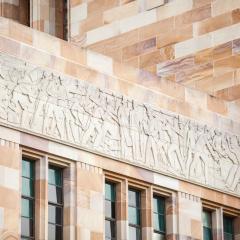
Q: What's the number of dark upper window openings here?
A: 2